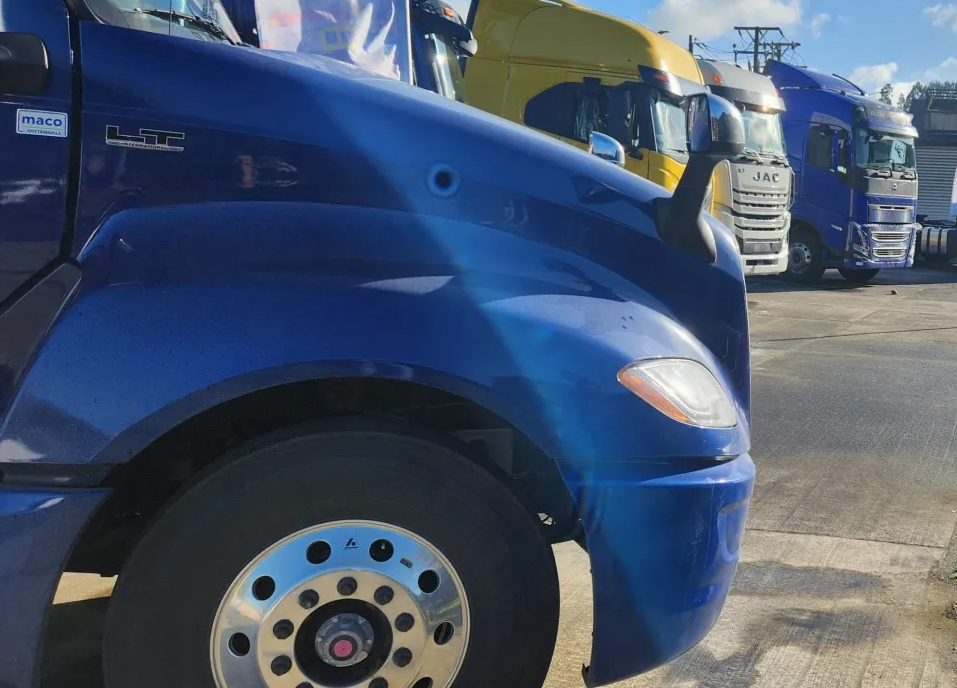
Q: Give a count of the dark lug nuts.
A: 9